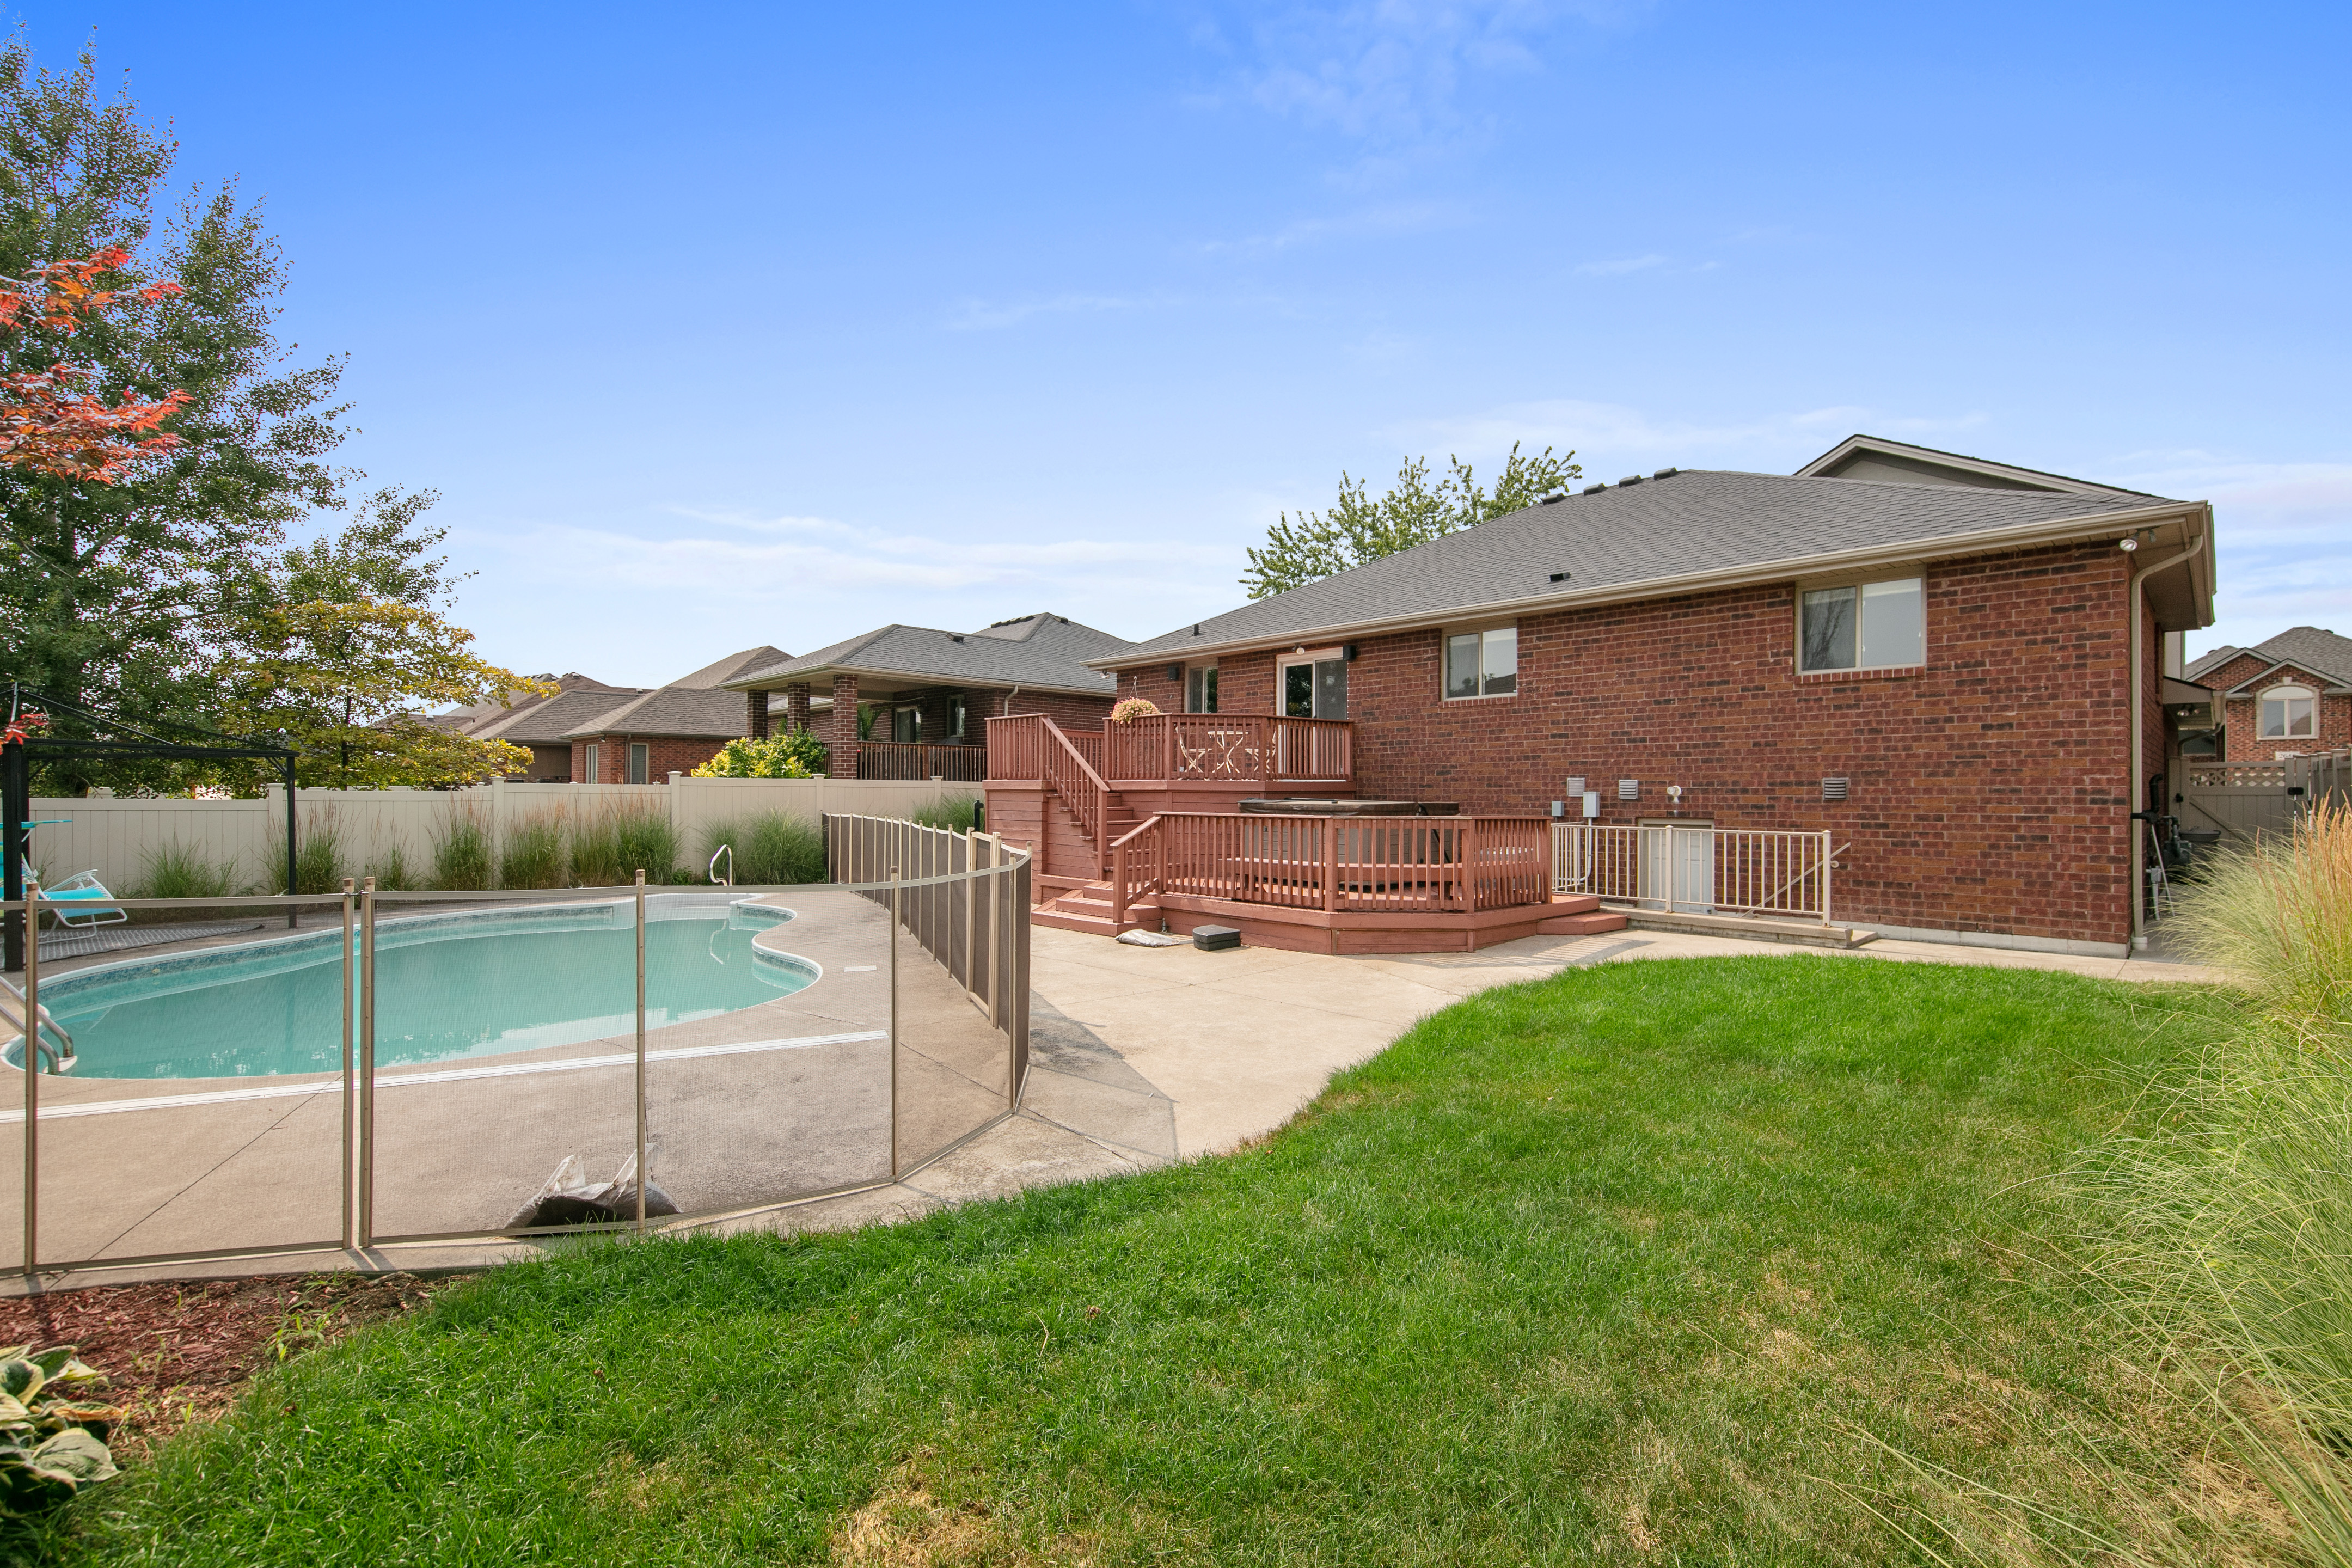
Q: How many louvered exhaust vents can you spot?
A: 3